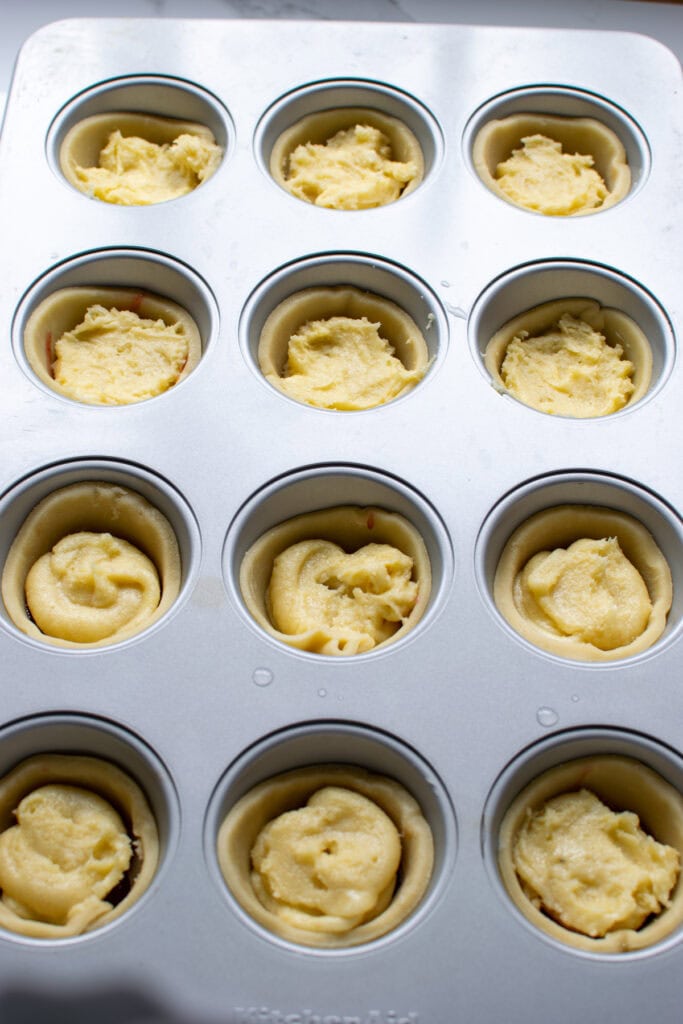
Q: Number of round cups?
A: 12